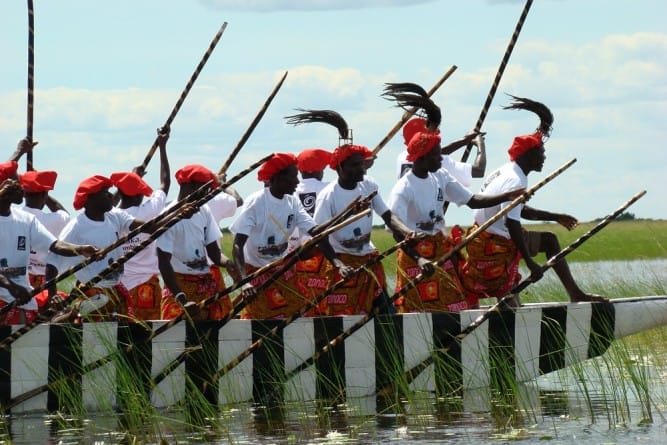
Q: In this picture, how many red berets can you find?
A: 11